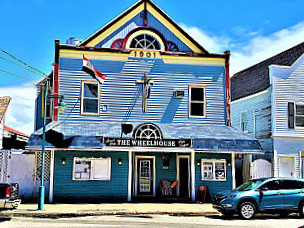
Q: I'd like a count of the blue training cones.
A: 0